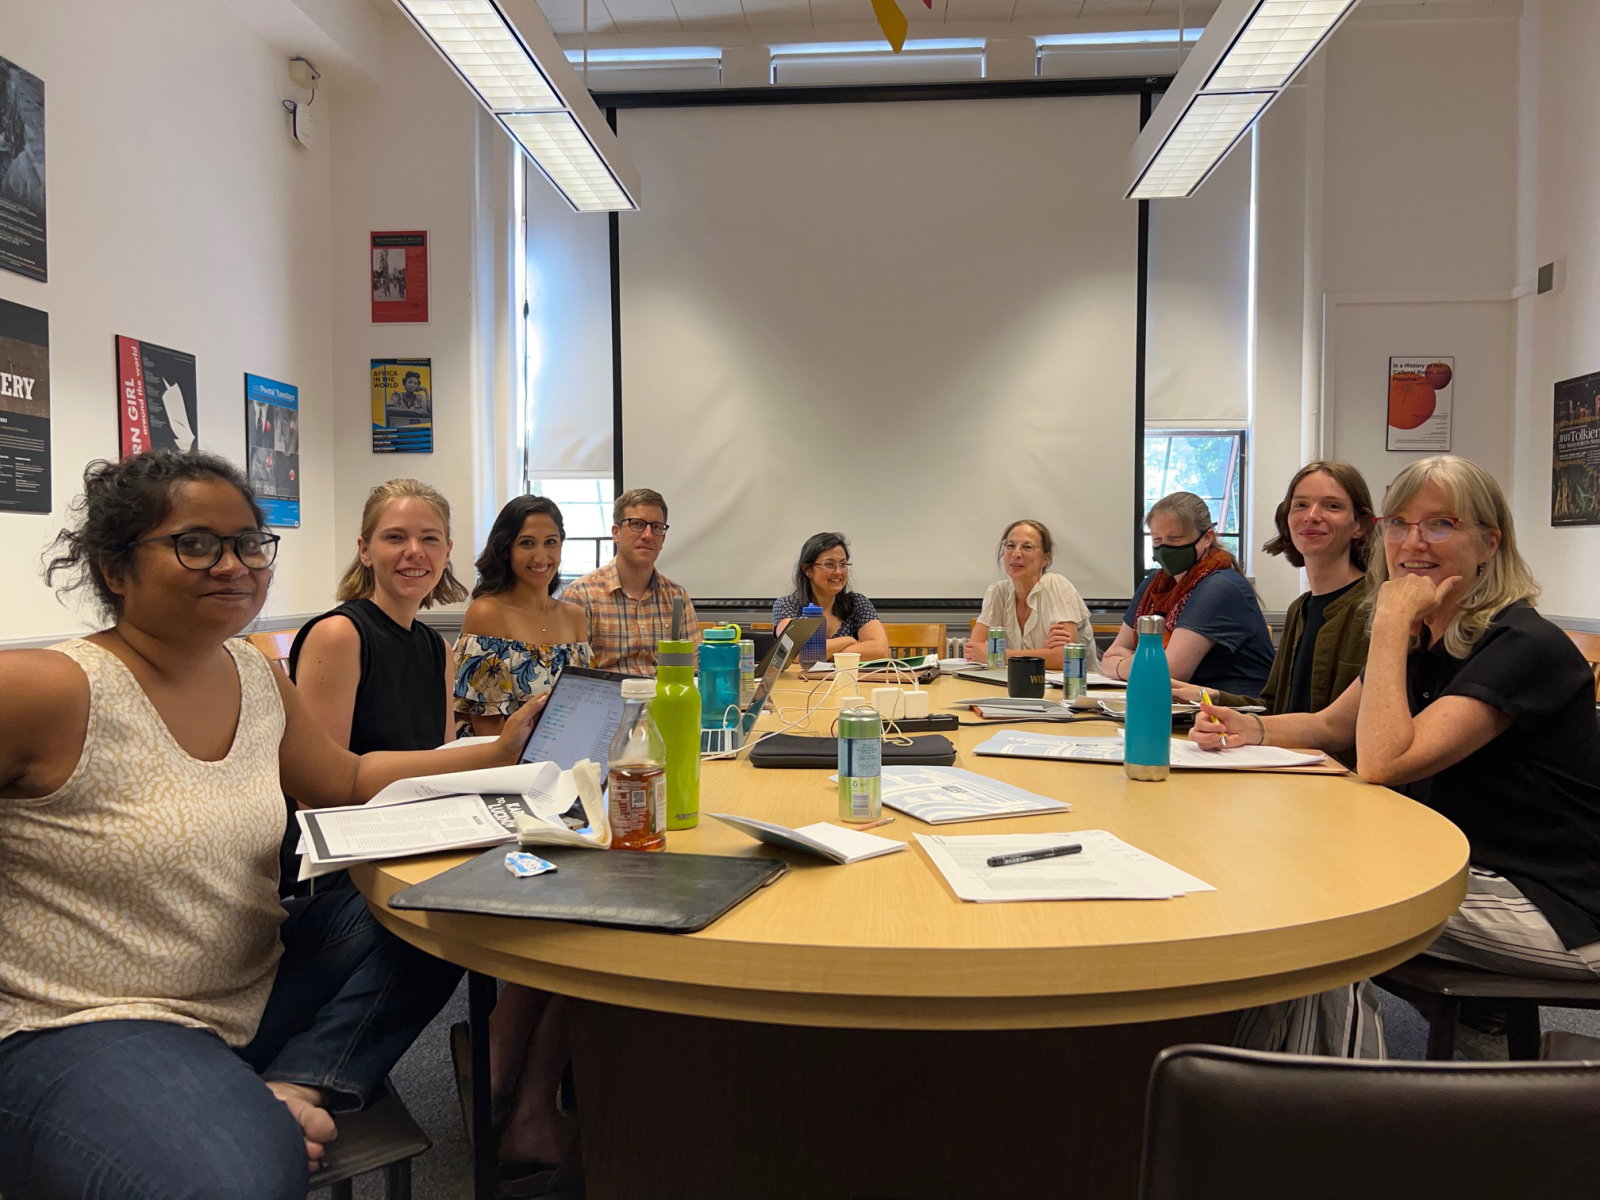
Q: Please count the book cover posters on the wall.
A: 8